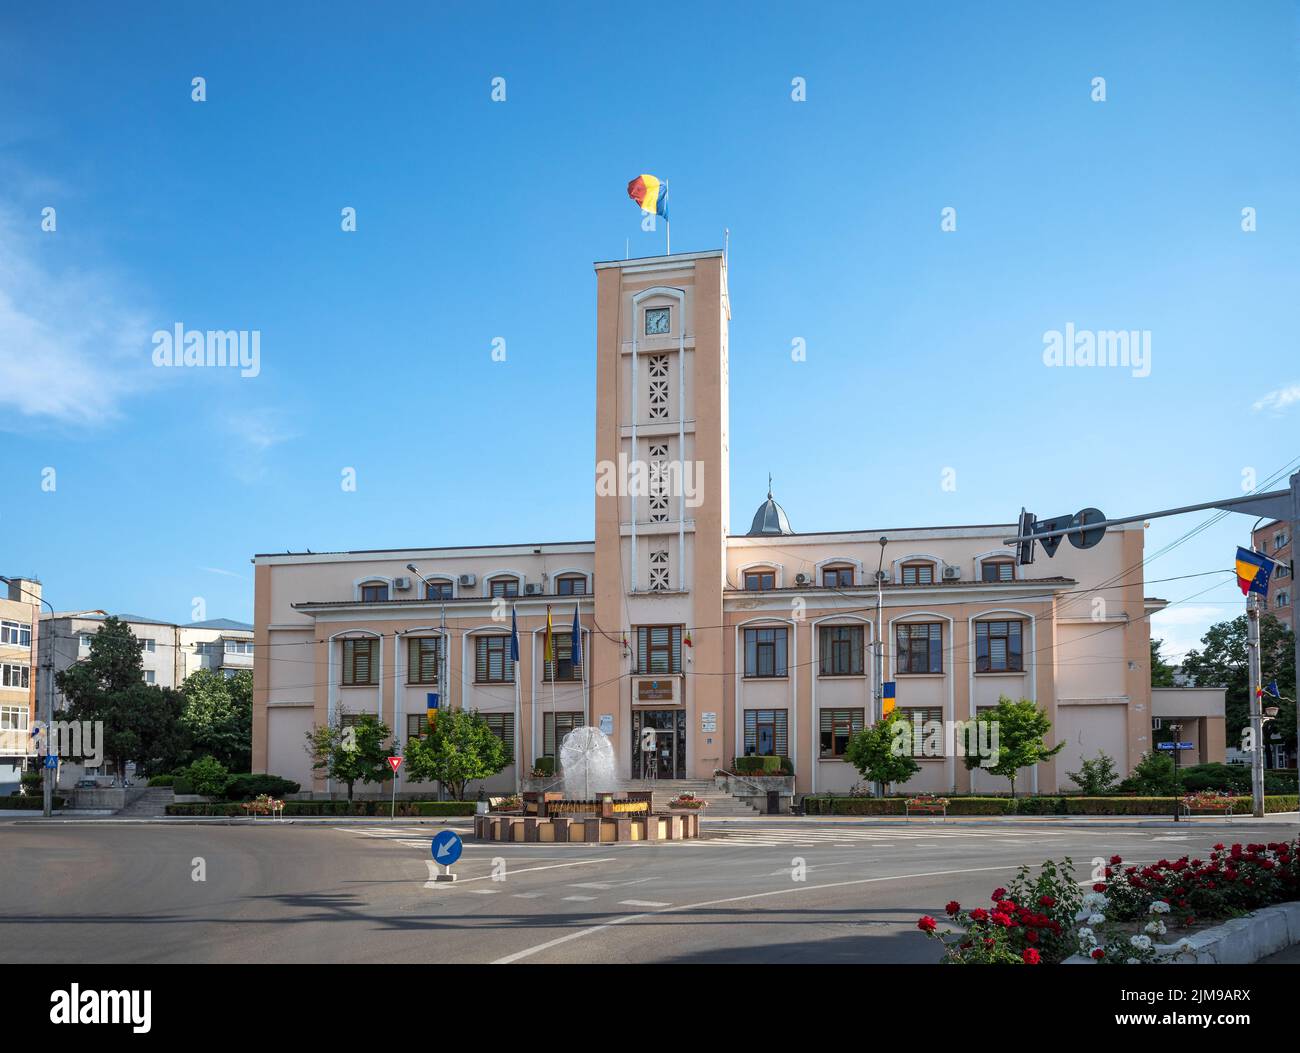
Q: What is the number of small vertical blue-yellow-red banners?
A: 2